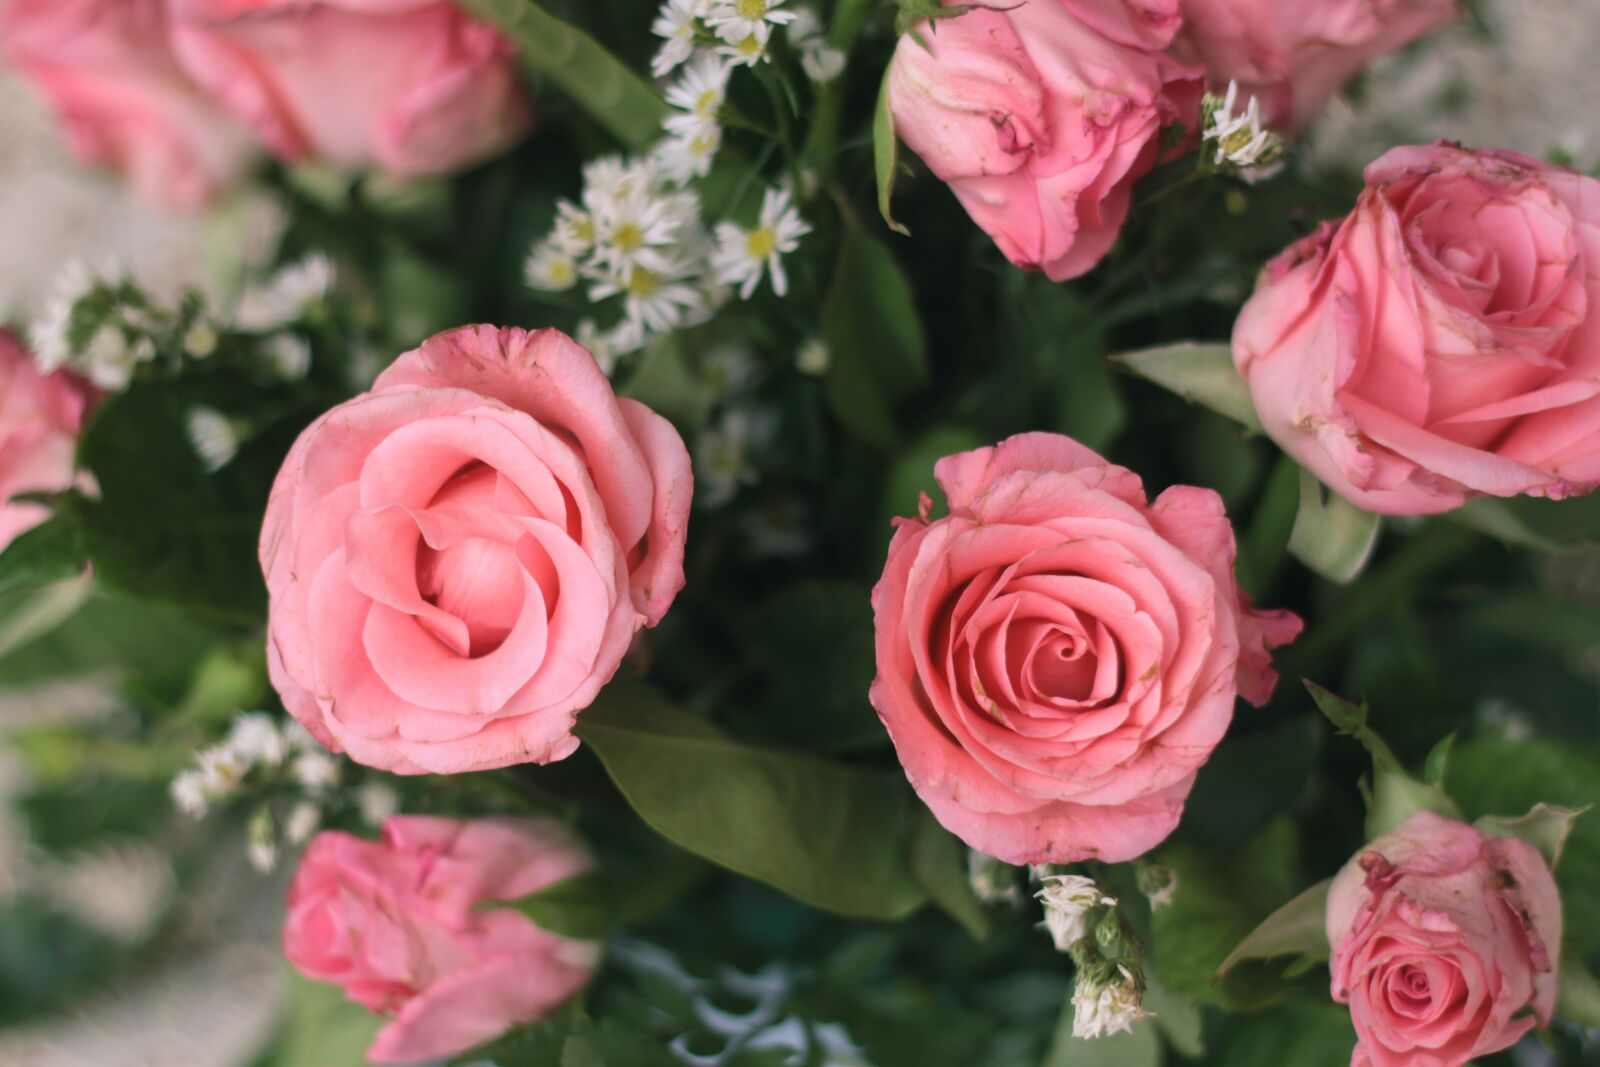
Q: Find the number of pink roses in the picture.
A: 10